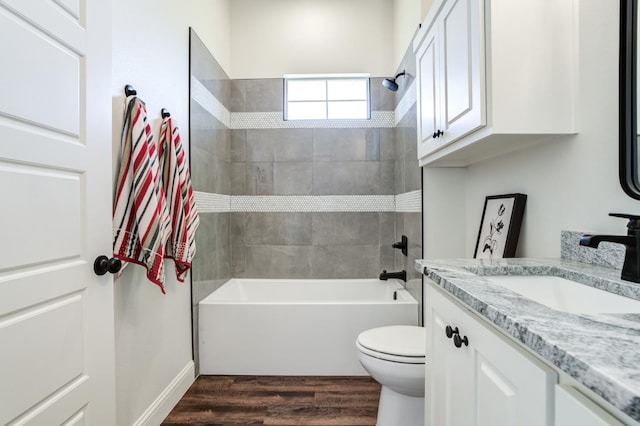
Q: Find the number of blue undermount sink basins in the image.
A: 0